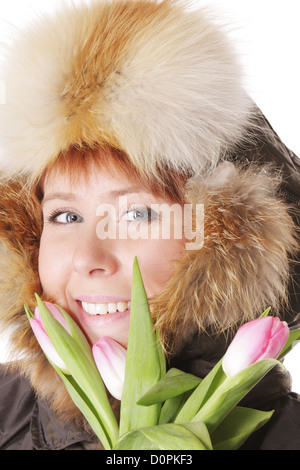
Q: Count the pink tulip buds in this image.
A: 3